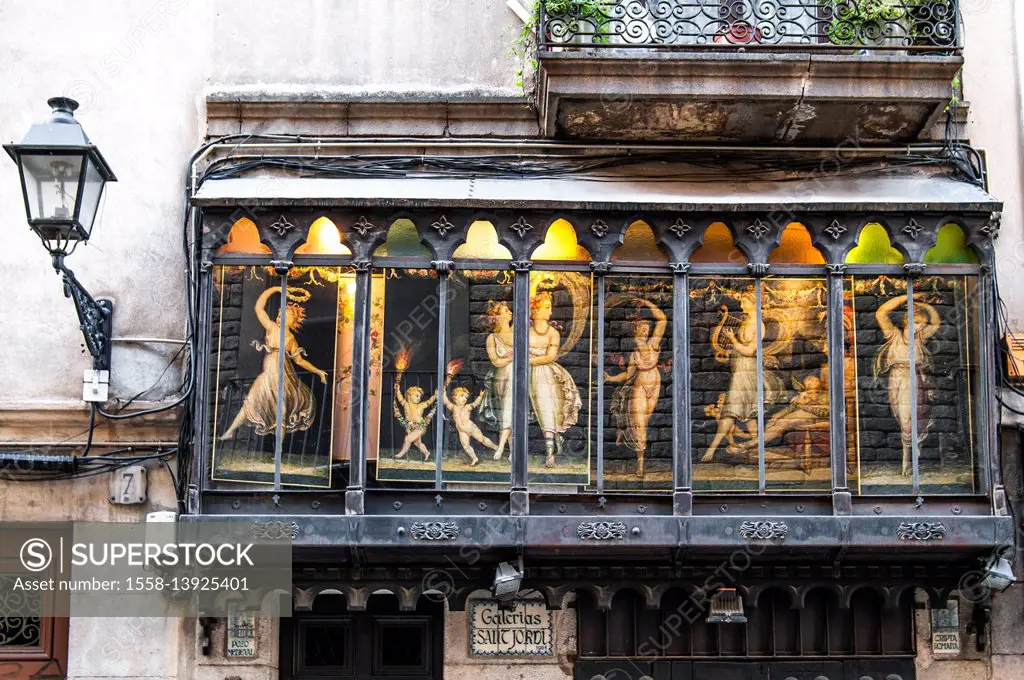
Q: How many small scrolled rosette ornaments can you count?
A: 5